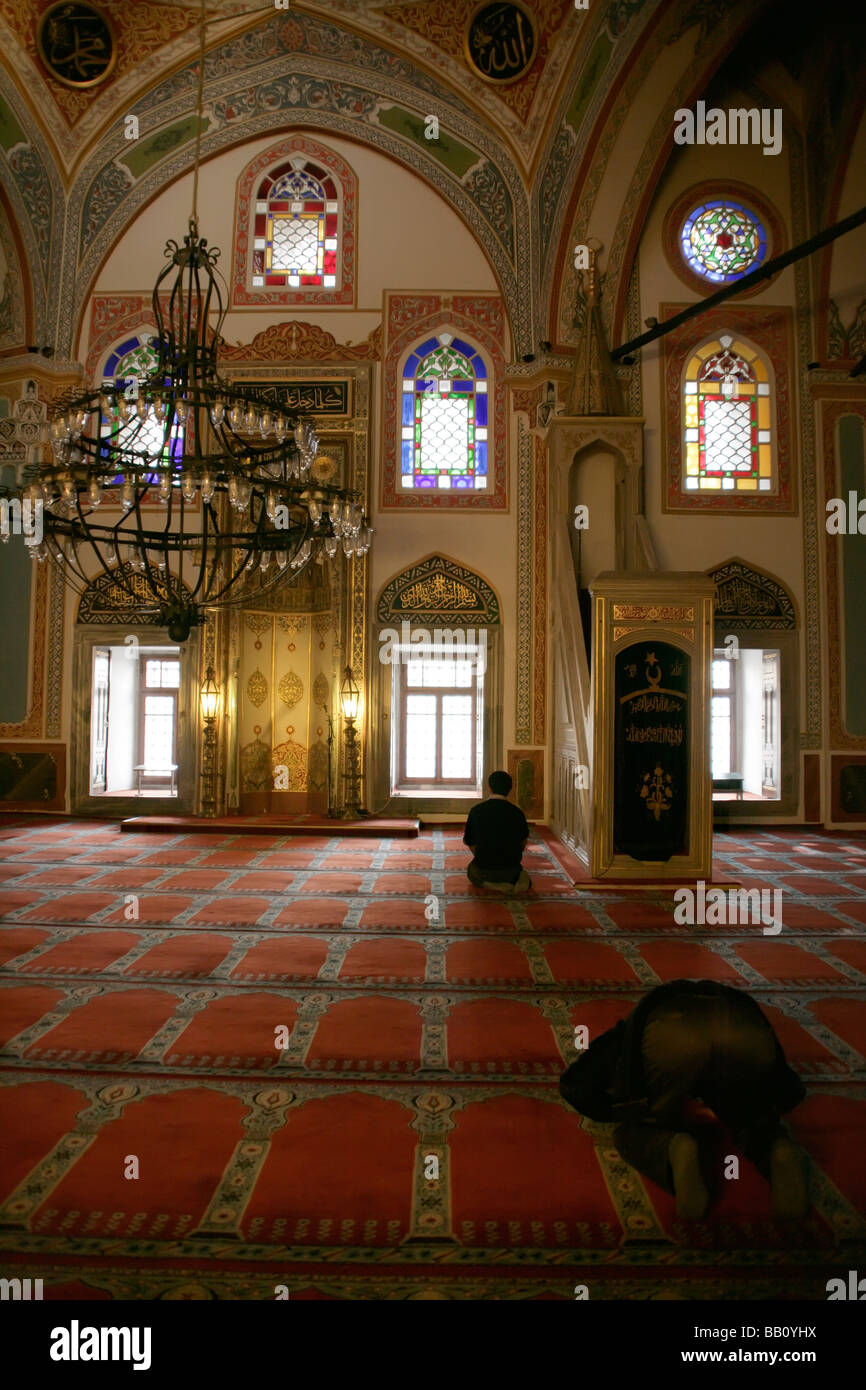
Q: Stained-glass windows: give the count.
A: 5